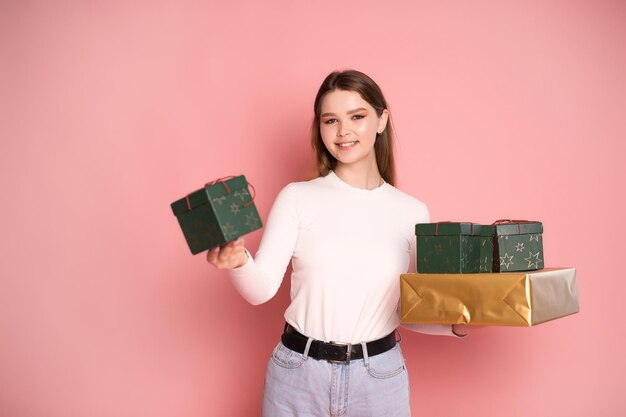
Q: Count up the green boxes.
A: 3